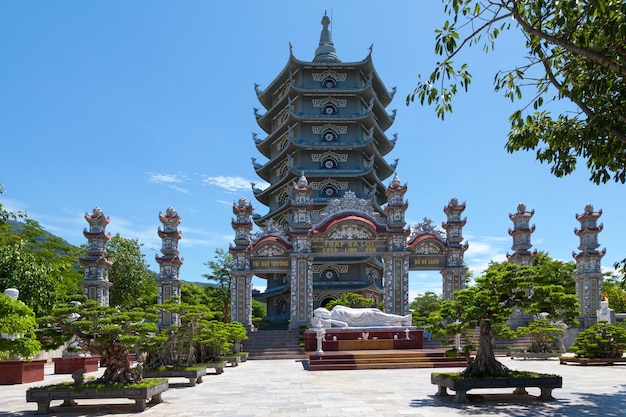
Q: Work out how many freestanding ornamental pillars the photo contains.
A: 4